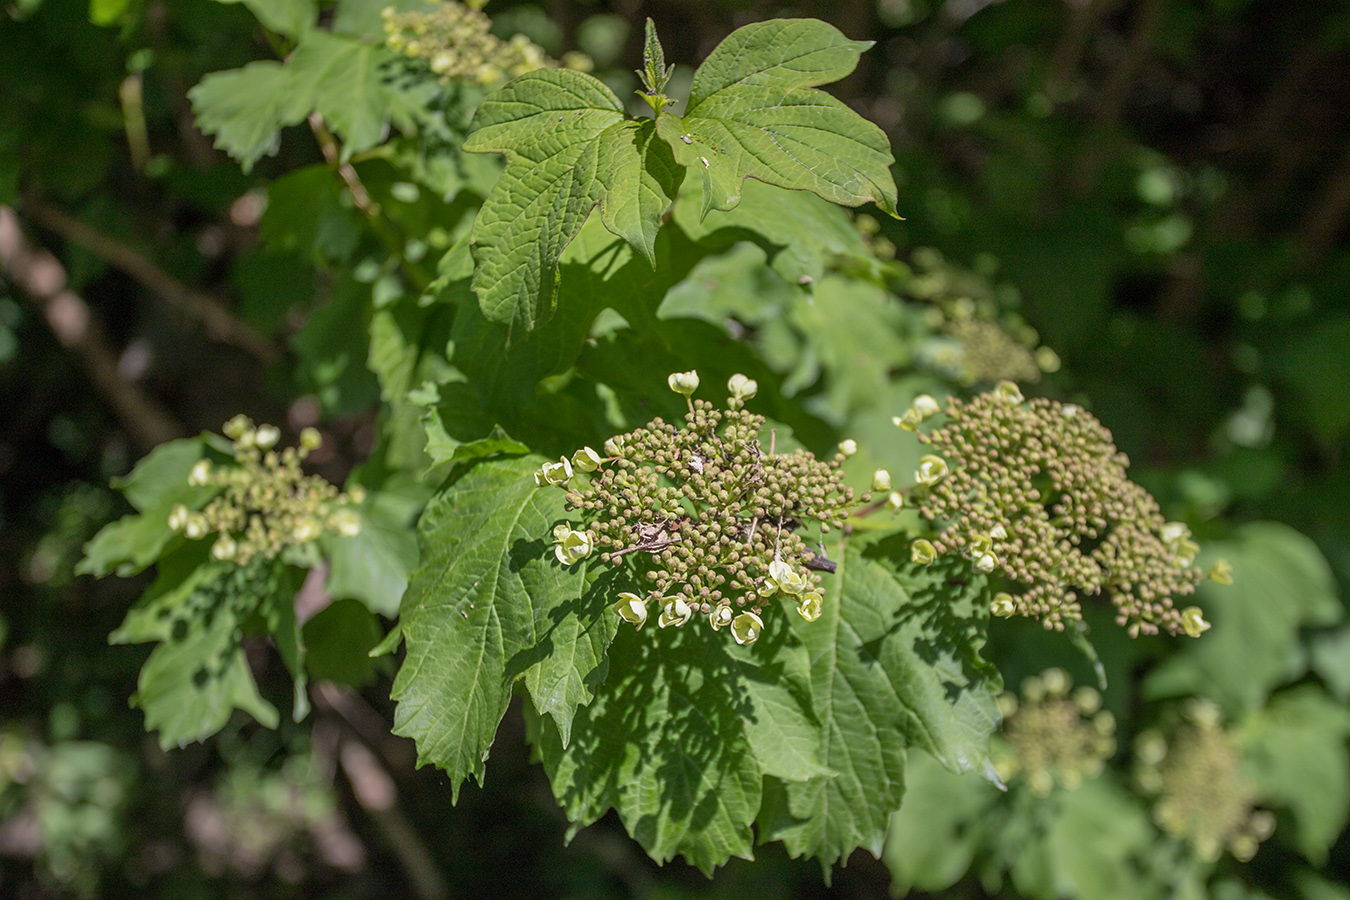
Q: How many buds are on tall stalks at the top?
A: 2